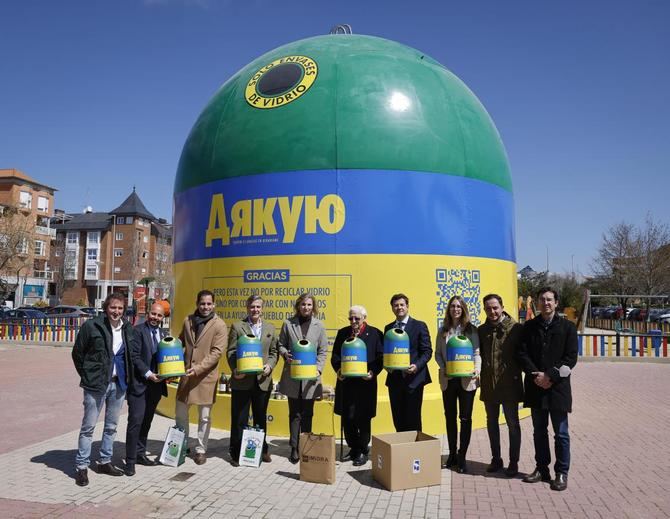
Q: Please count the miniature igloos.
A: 6